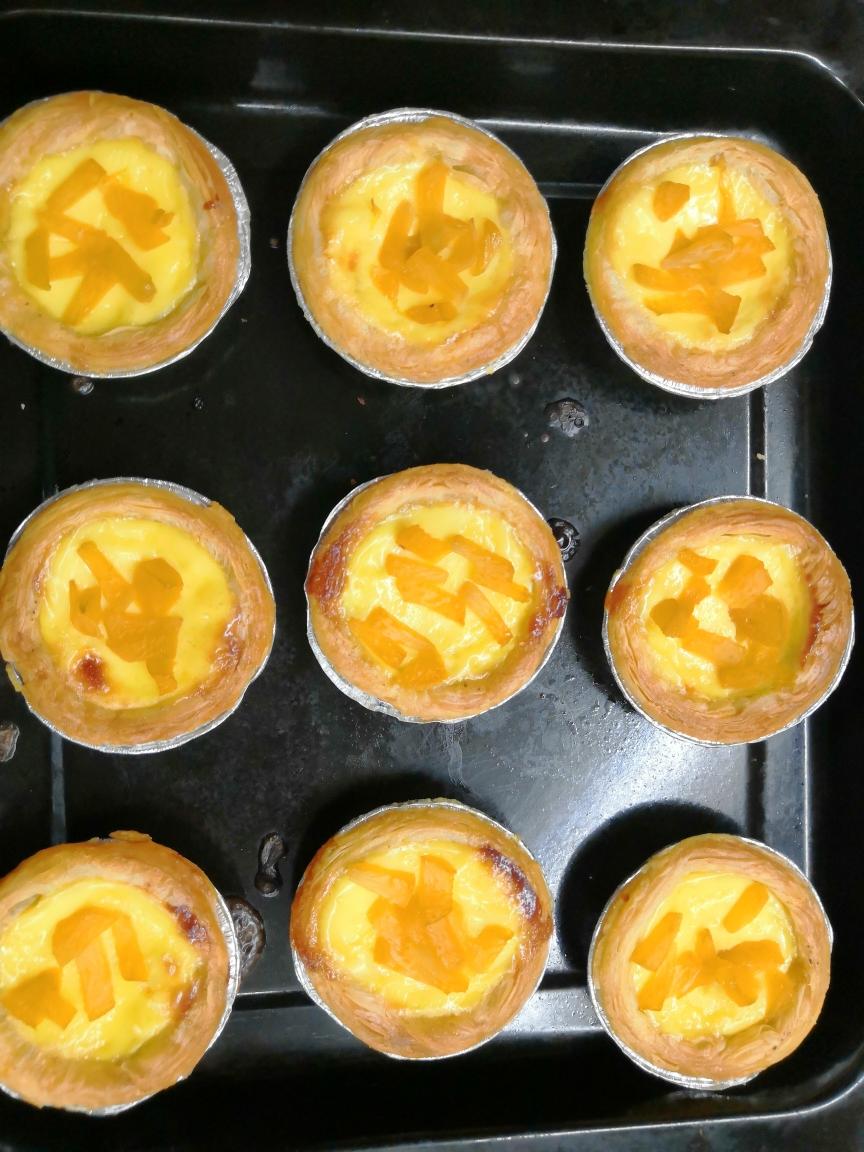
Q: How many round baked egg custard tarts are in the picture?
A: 9